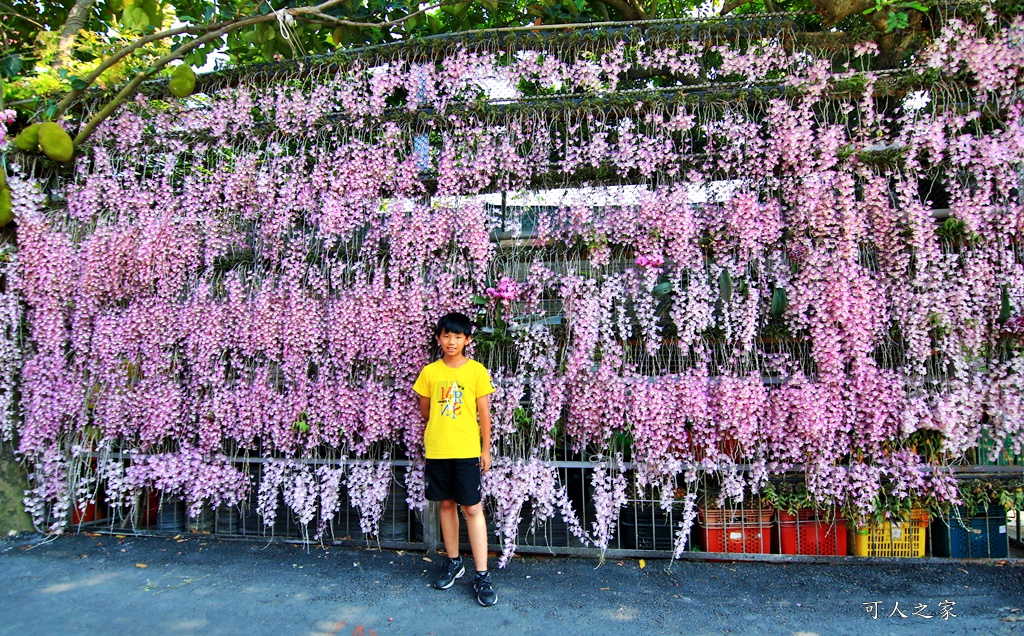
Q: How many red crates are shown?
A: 2